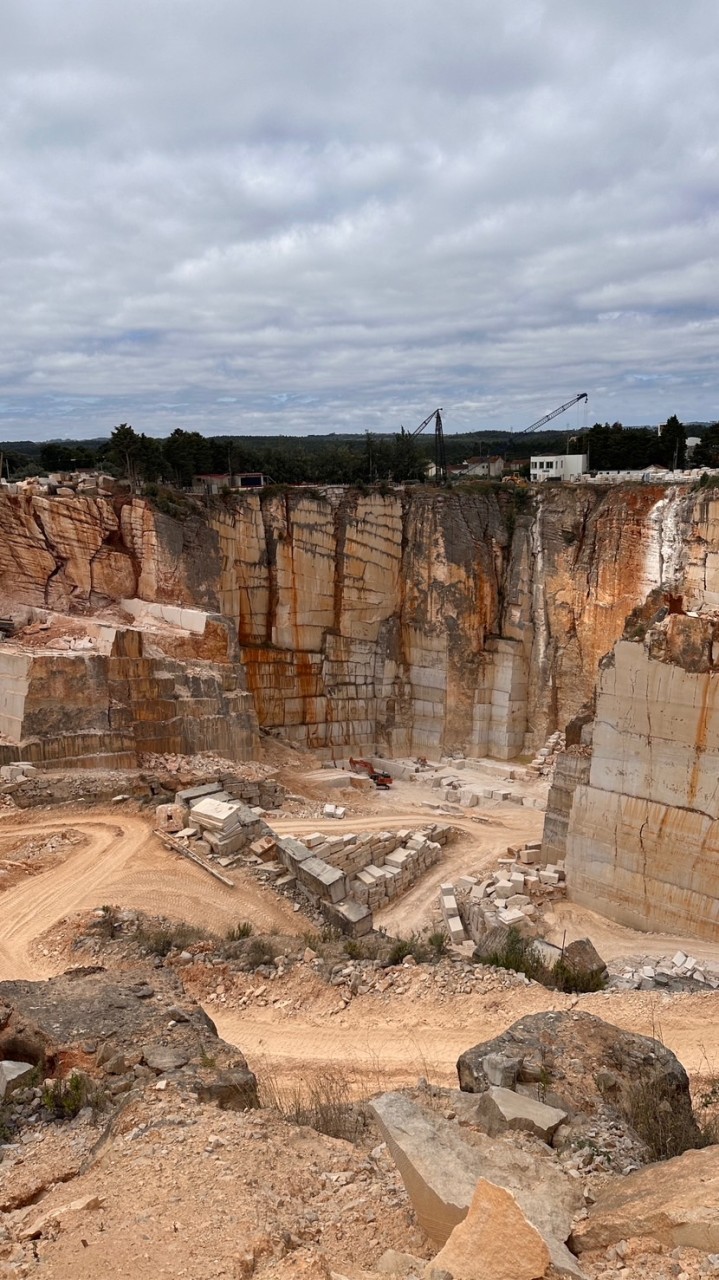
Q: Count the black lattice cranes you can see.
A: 2